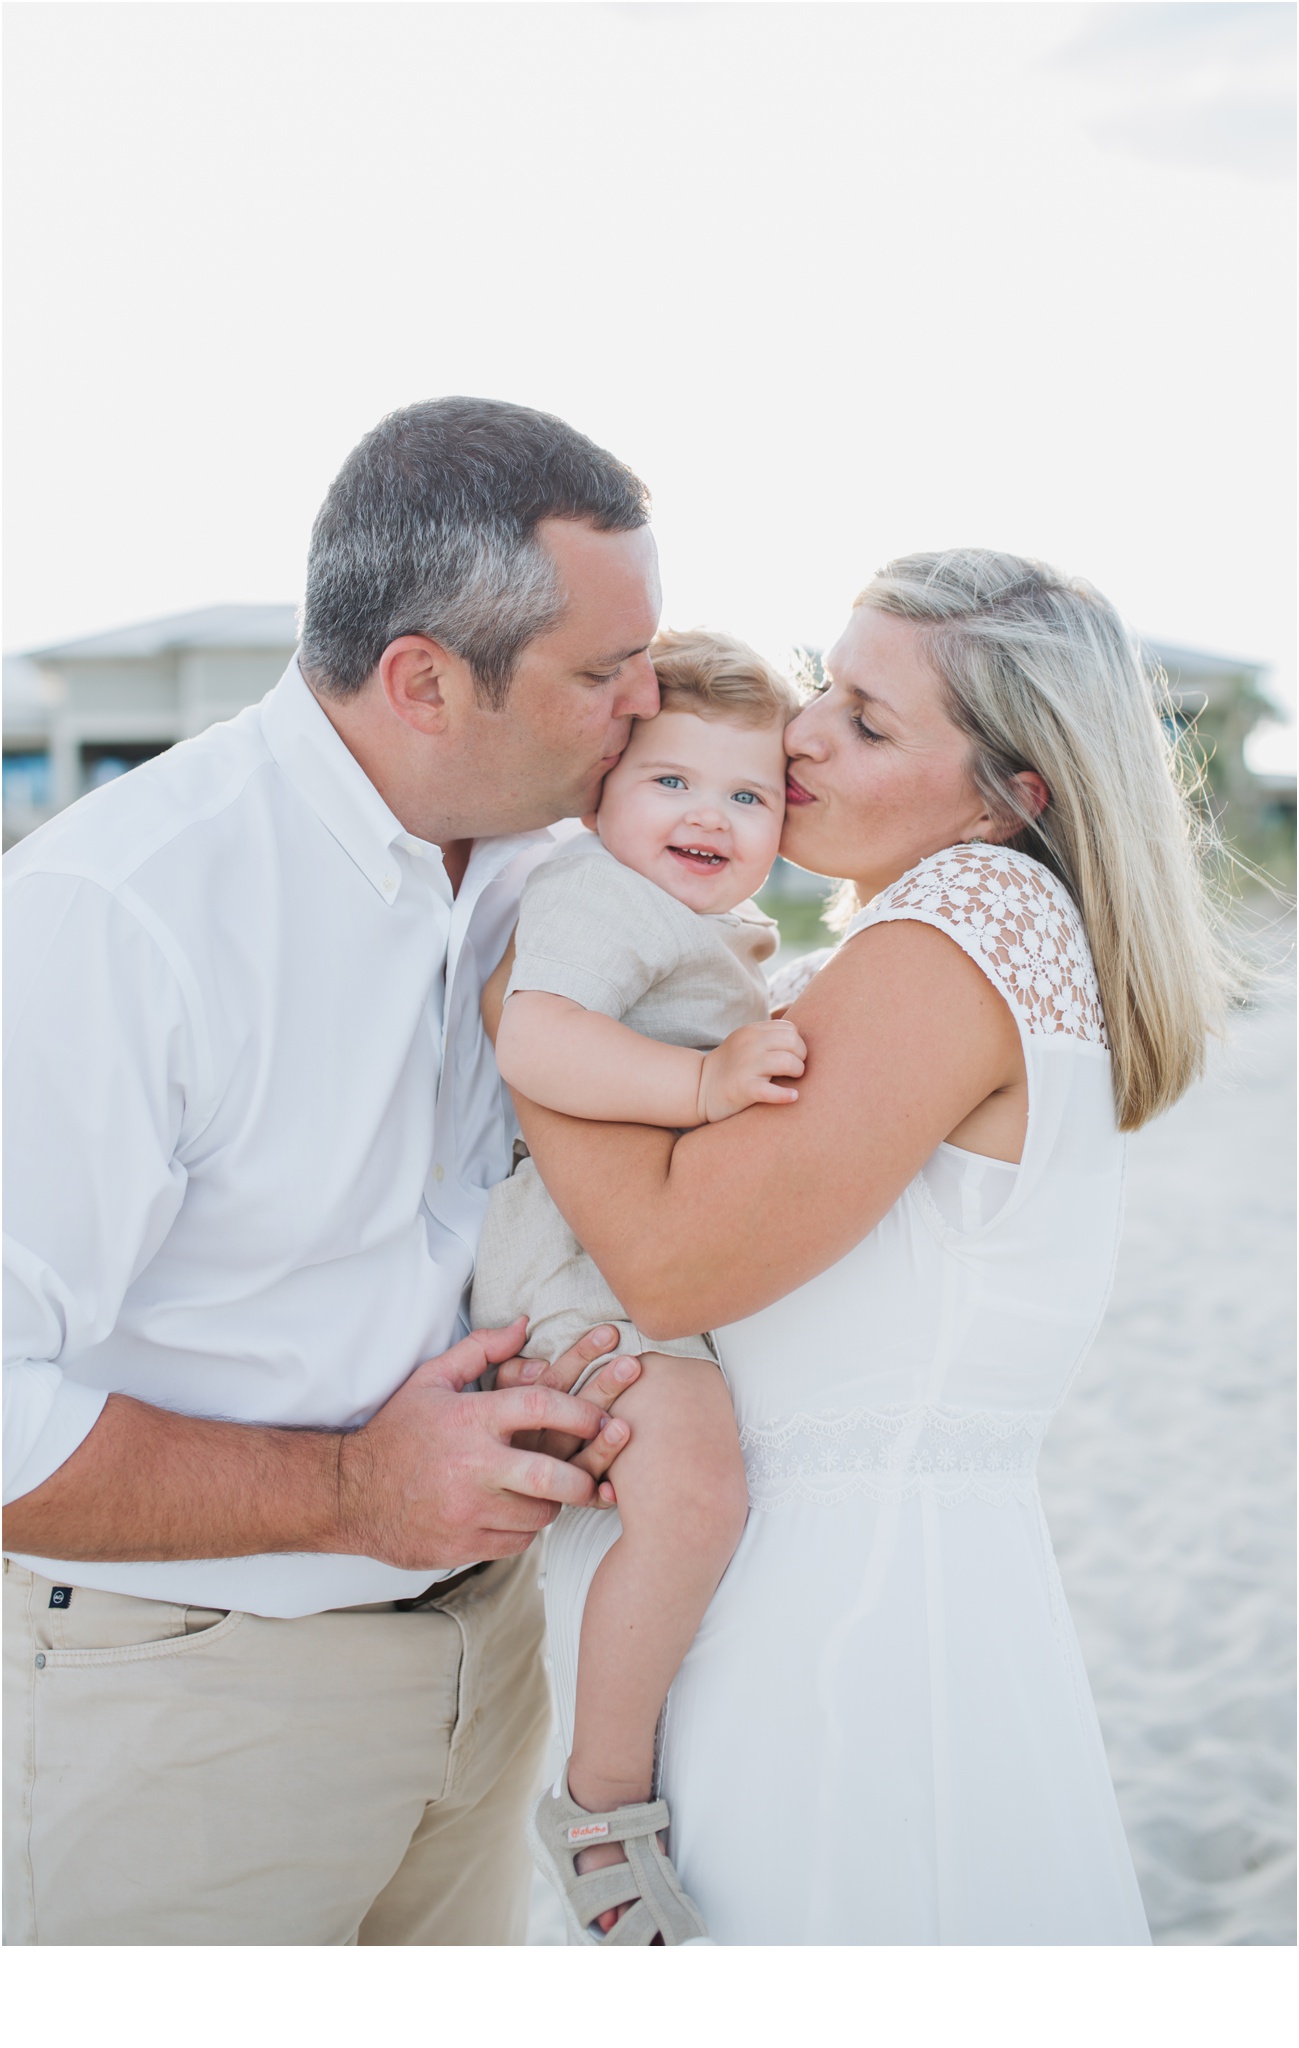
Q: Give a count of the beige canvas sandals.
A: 1